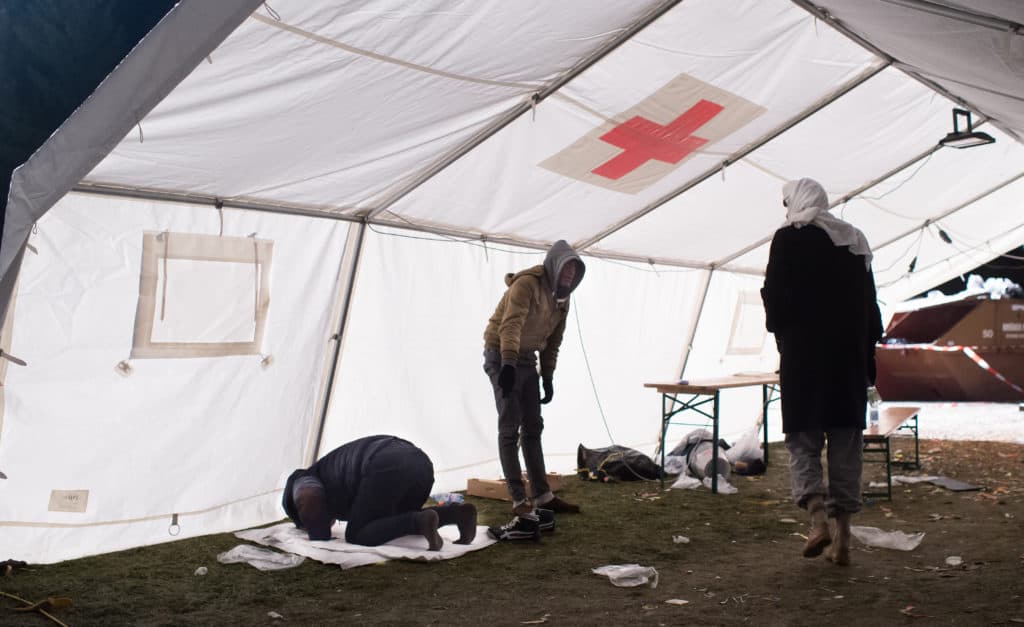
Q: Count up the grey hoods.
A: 1